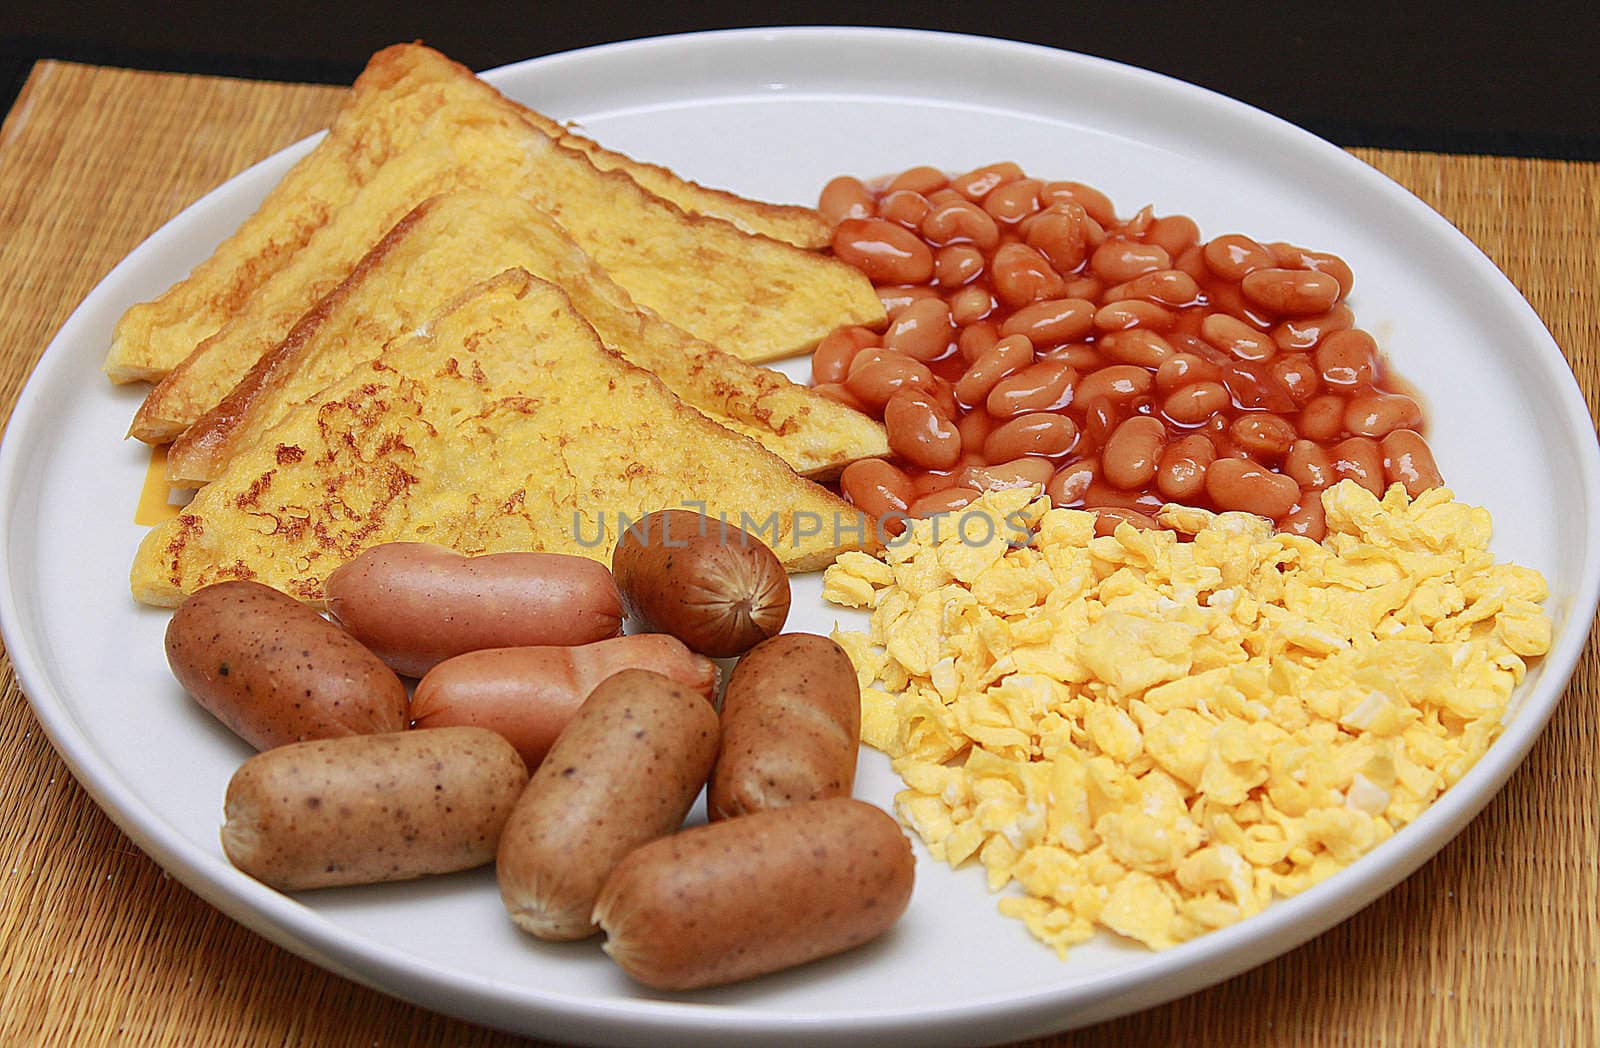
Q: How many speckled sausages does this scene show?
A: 6